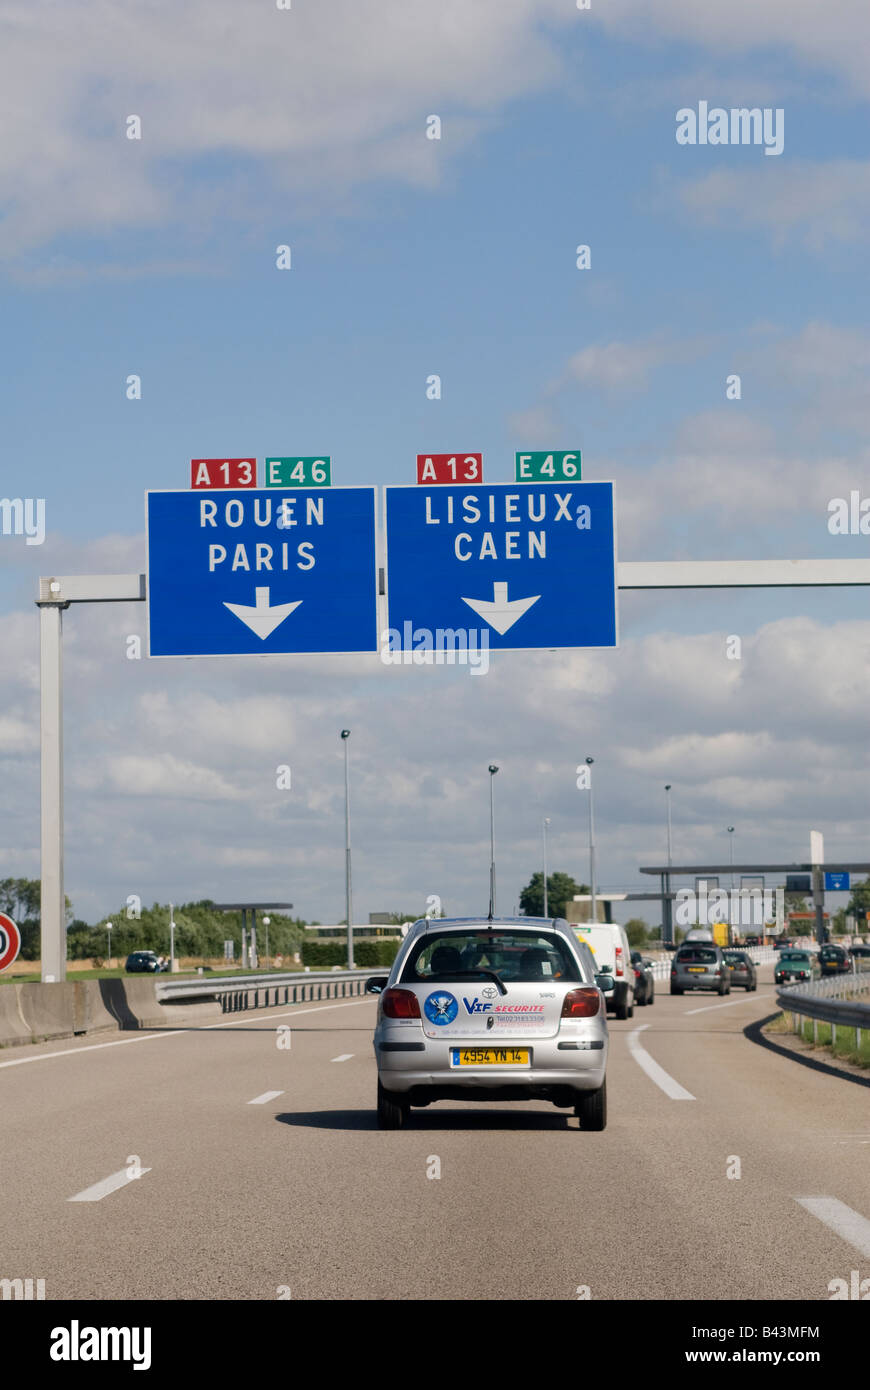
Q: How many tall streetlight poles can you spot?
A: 6